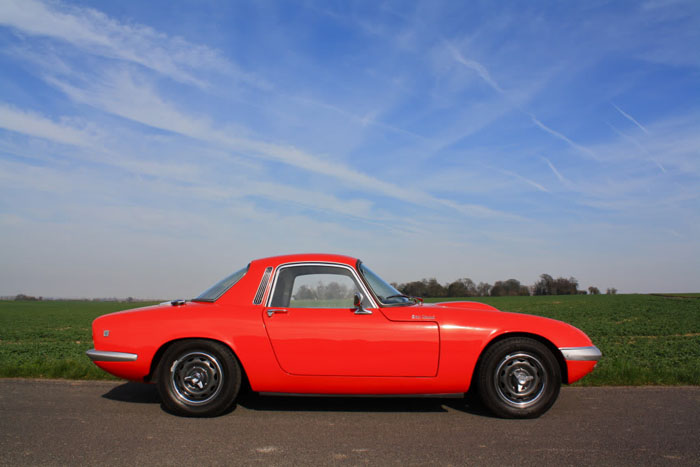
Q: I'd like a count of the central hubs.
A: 2